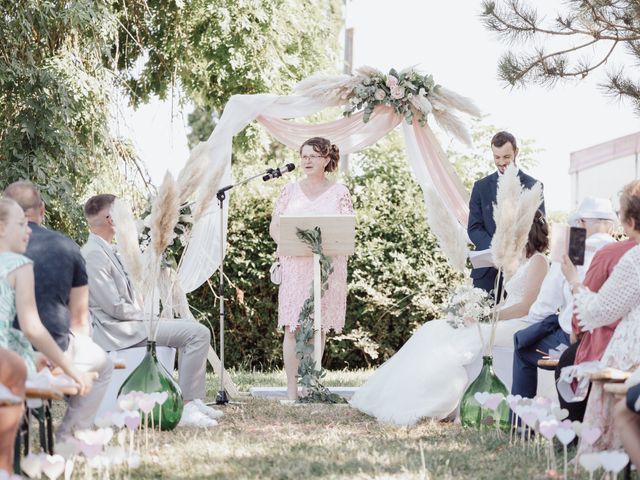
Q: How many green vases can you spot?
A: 2